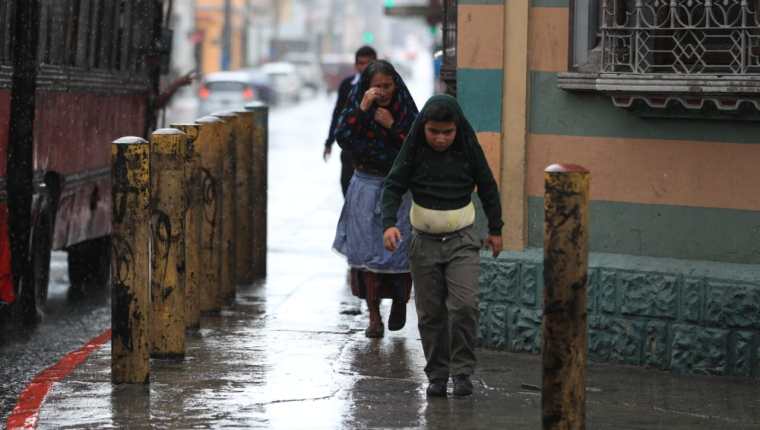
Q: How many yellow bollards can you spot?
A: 8